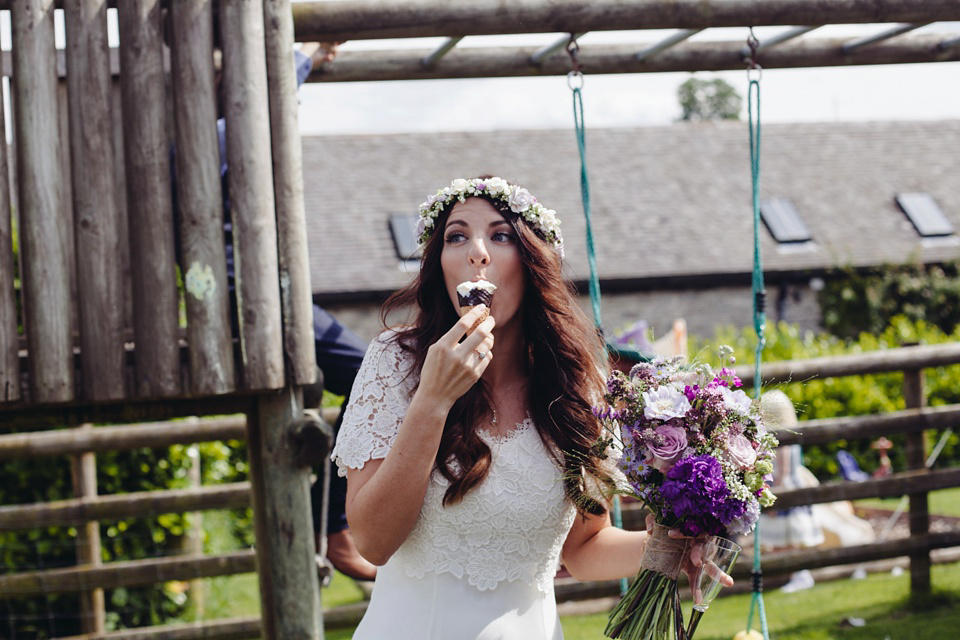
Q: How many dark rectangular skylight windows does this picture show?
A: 3